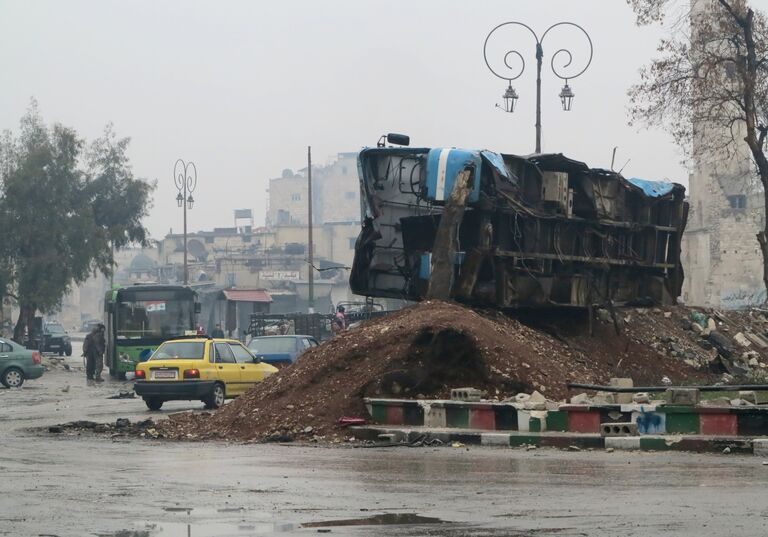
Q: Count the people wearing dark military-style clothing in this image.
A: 2